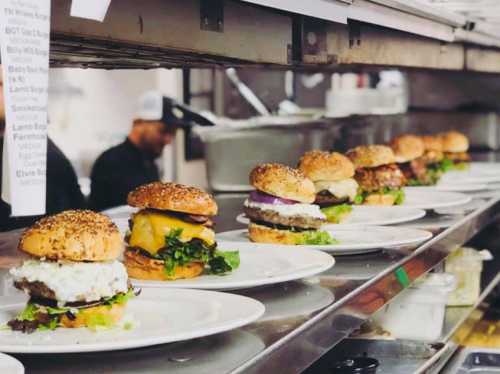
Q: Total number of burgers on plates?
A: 8